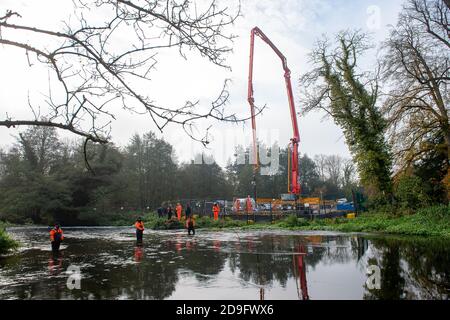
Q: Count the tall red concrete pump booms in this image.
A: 1